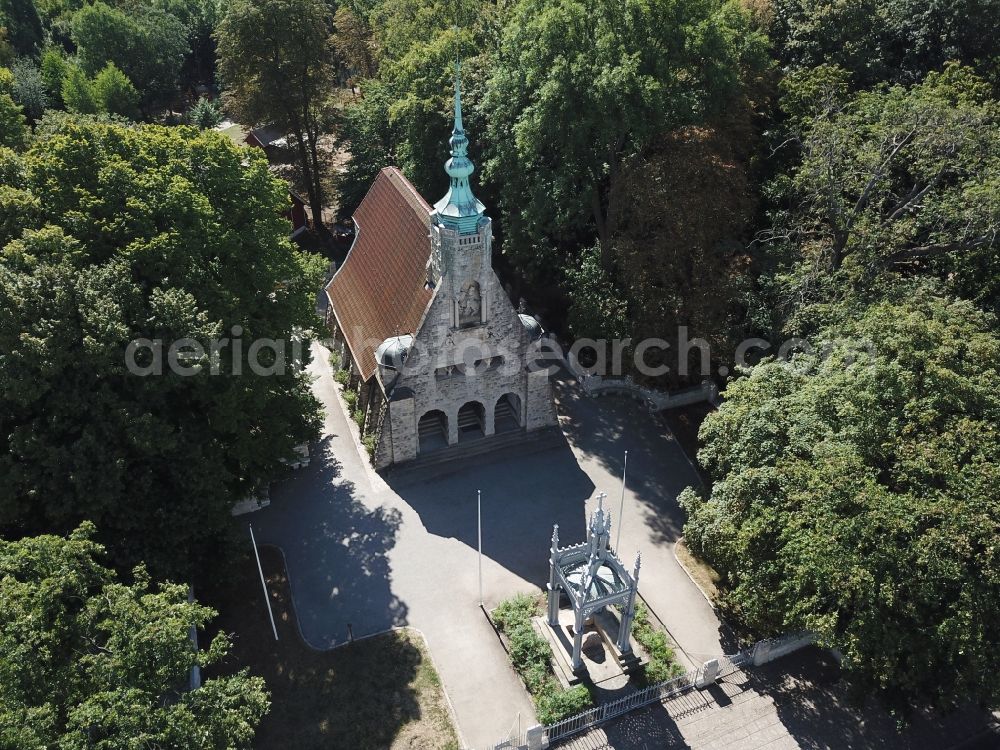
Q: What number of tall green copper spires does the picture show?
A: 1